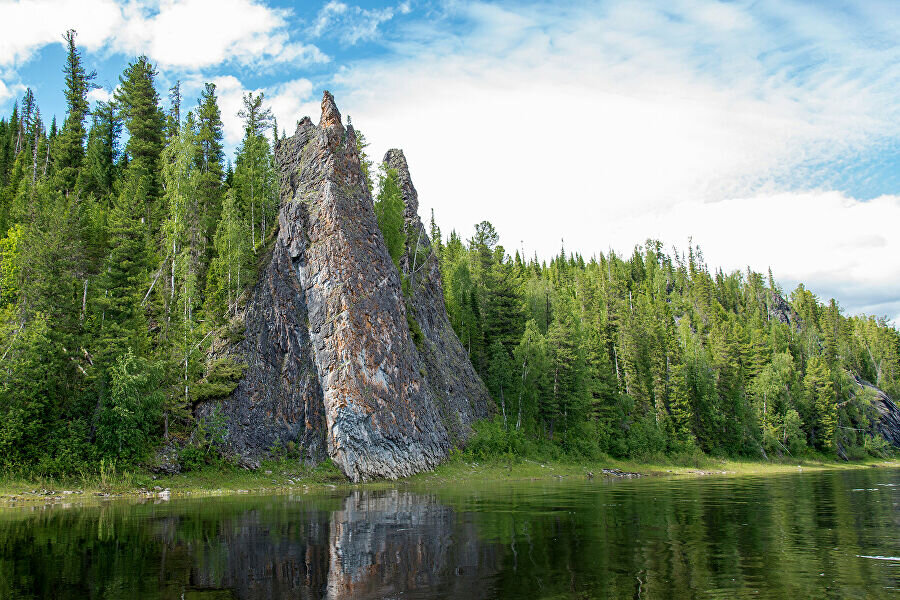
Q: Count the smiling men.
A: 0